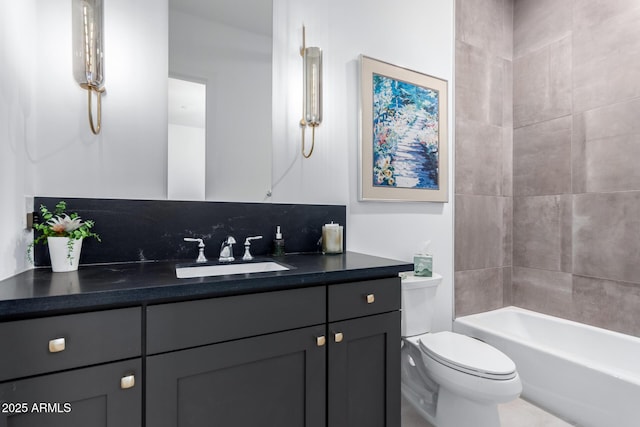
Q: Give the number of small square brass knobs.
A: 5